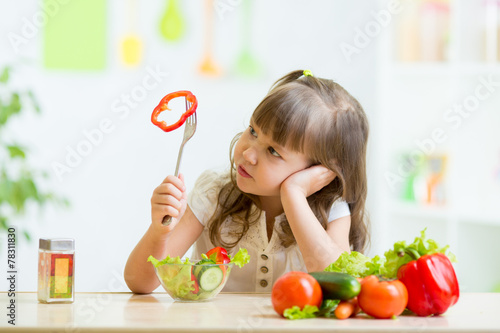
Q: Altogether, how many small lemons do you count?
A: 0